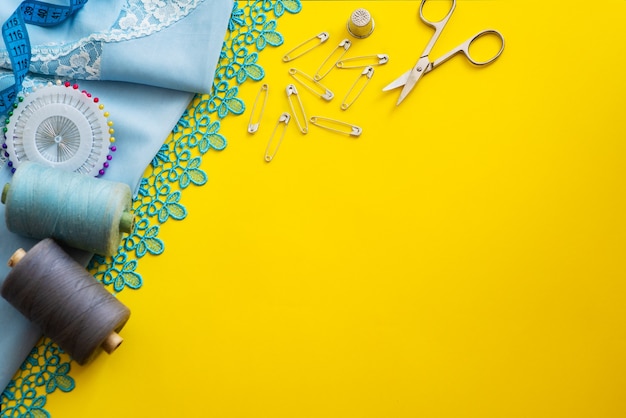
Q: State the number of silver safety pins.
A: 9